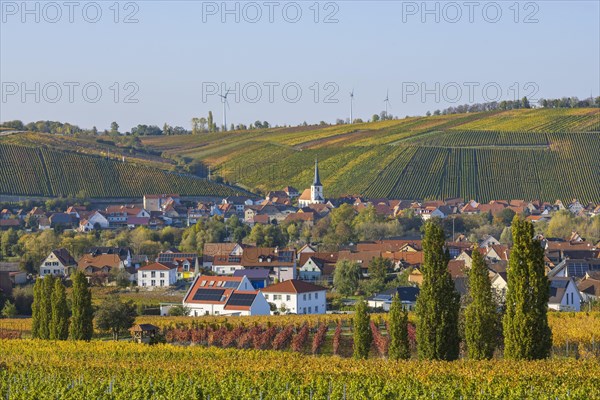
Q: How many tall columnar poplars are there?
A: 9